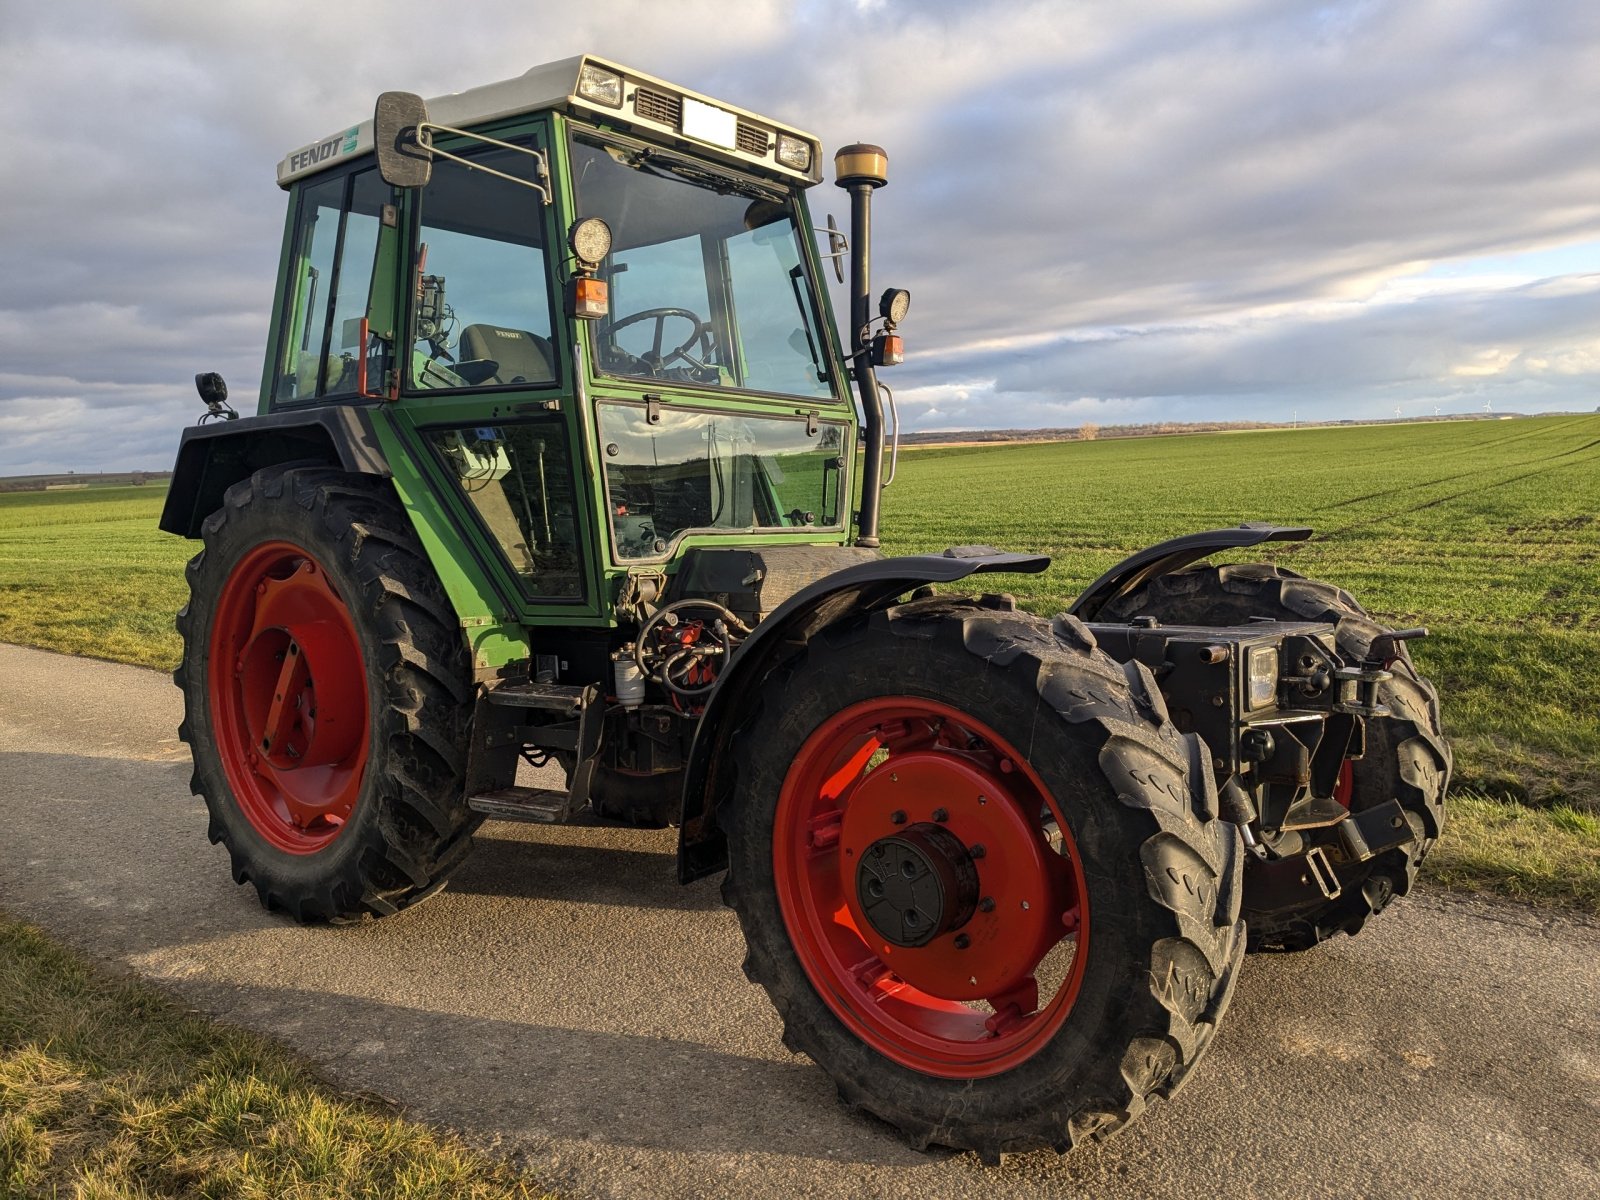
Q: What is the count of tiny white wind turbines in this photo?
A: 3